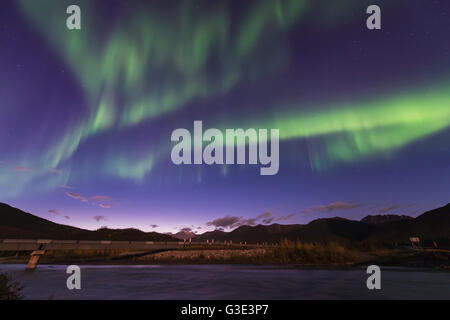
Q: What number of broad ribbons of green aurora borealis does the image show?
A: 2